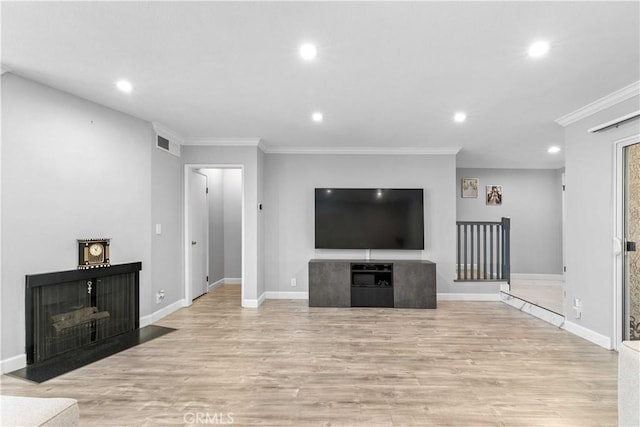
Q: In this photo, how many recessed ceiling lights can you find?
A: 6